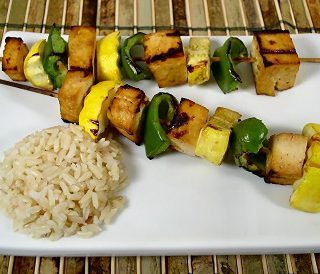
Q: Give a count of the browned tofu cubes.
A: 8